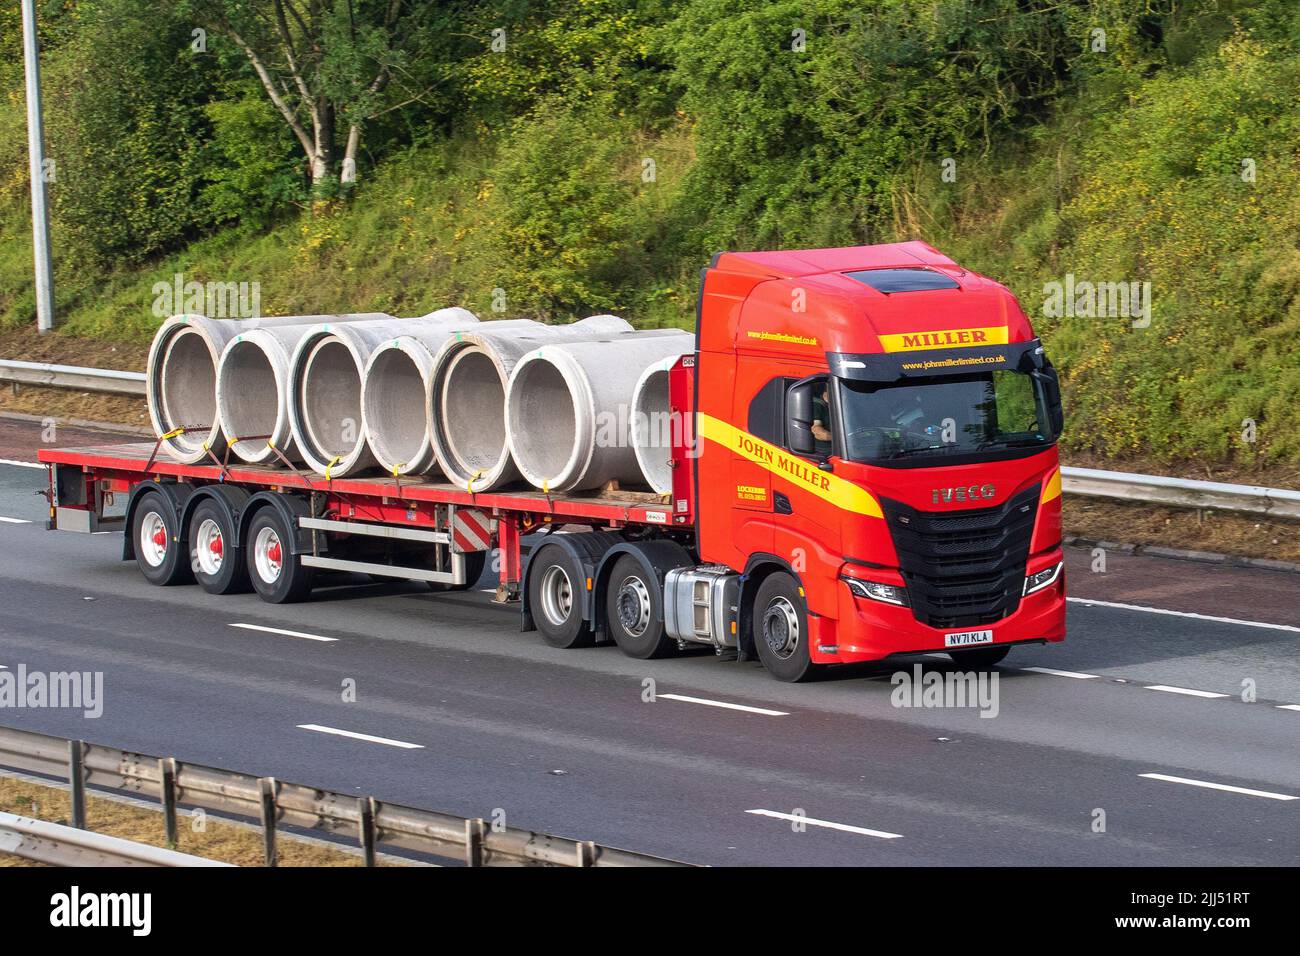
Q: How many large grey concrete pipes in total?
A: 7